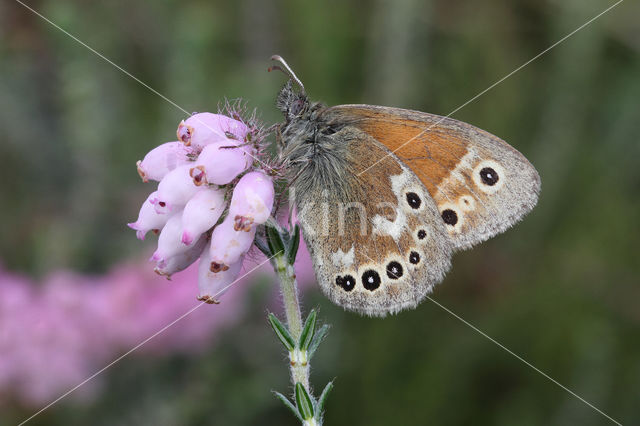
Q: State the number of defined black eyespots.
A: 8